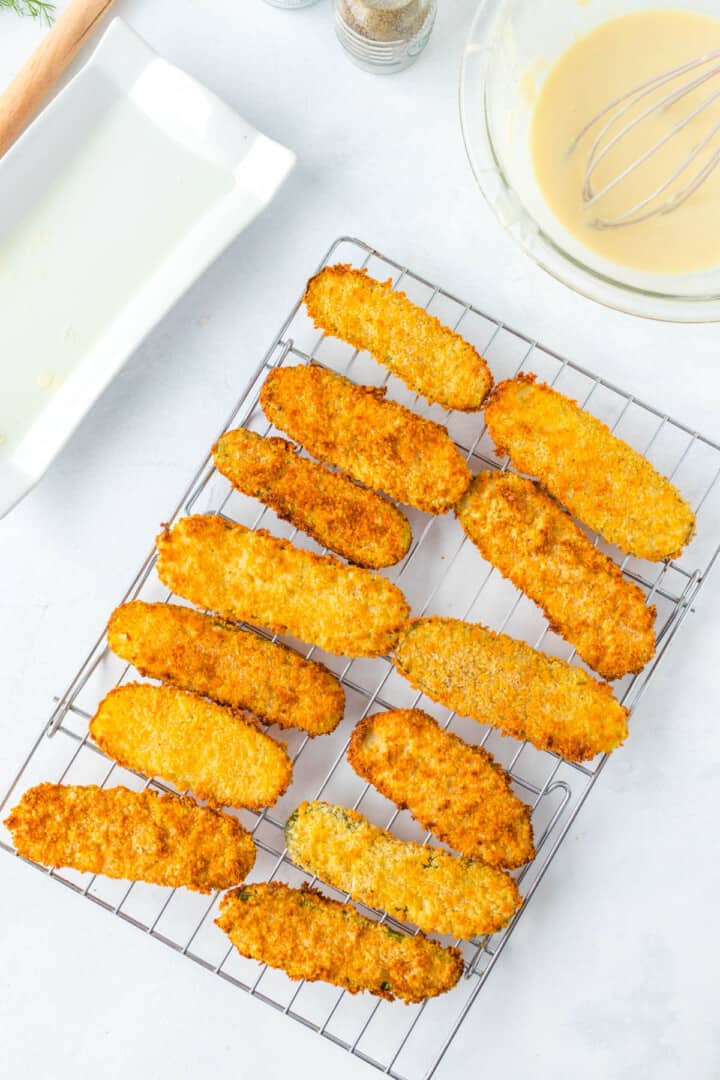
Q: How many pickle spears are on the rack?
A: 13